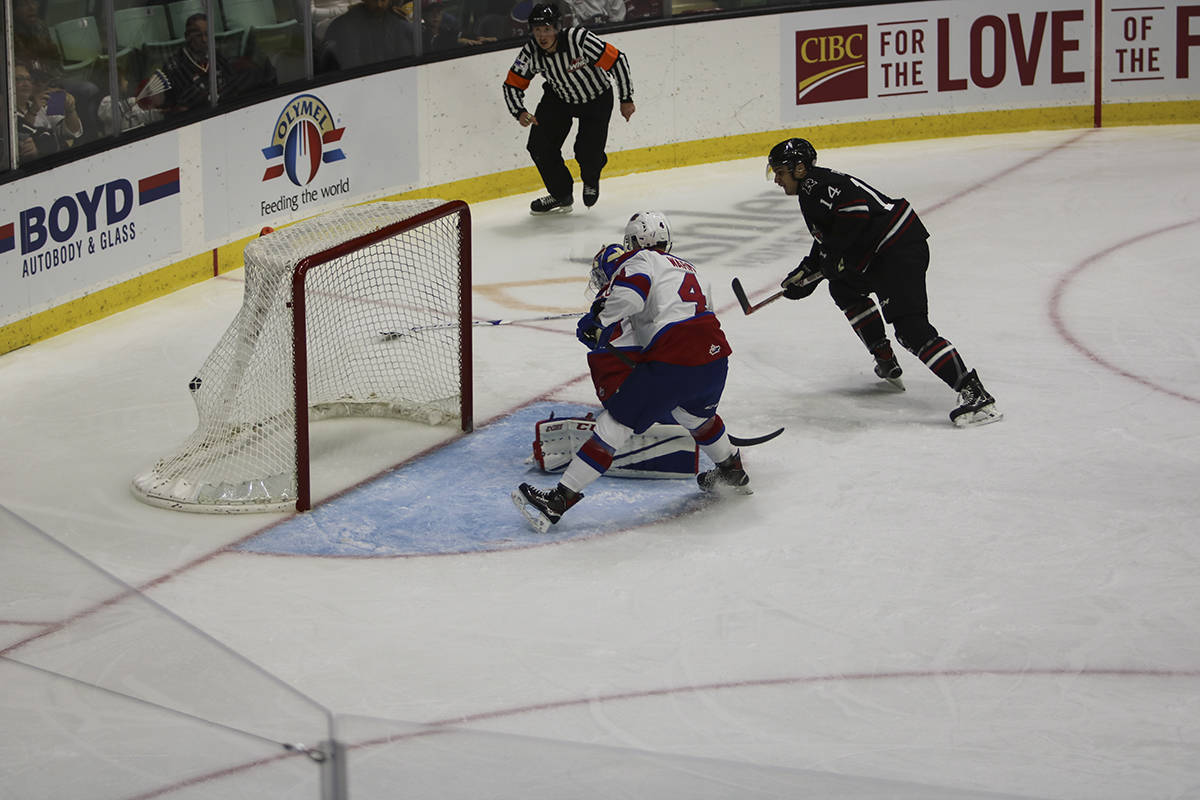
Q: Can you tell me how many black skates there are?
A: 6